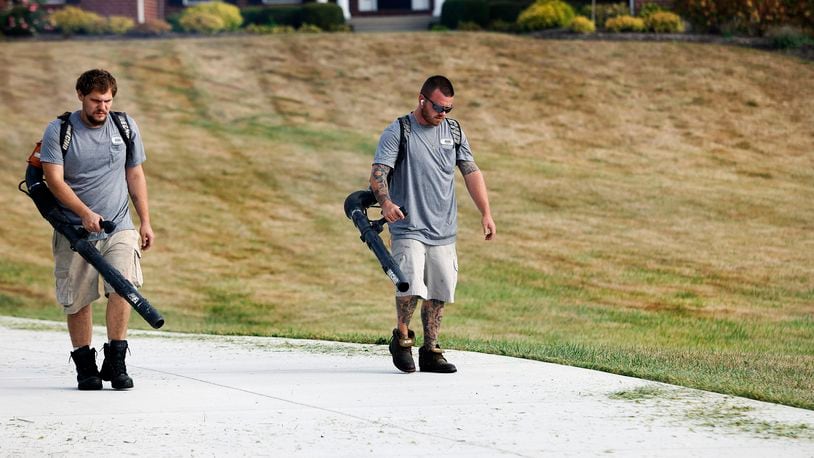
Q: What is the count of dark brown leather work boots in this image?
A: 2